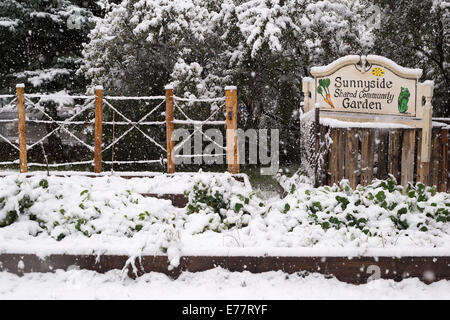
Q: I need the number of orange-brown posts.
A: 4